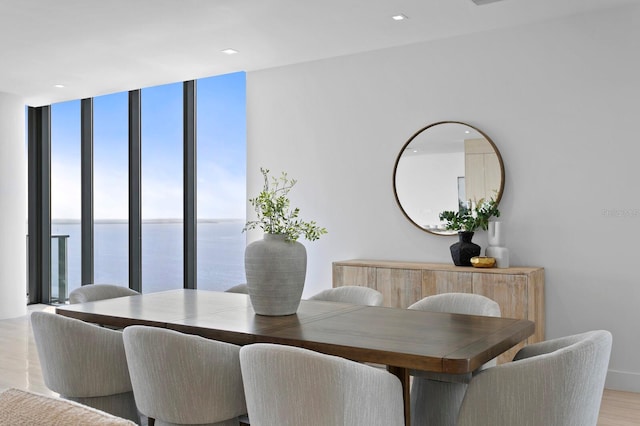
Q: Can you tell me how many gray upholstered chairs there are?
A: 8